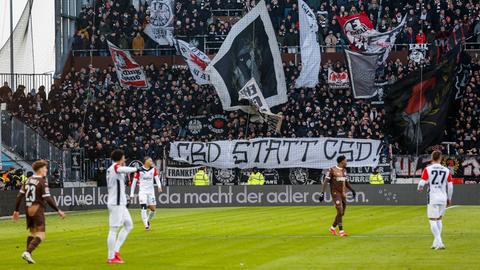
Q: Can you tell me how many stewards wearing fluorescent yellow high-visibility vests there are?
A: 3